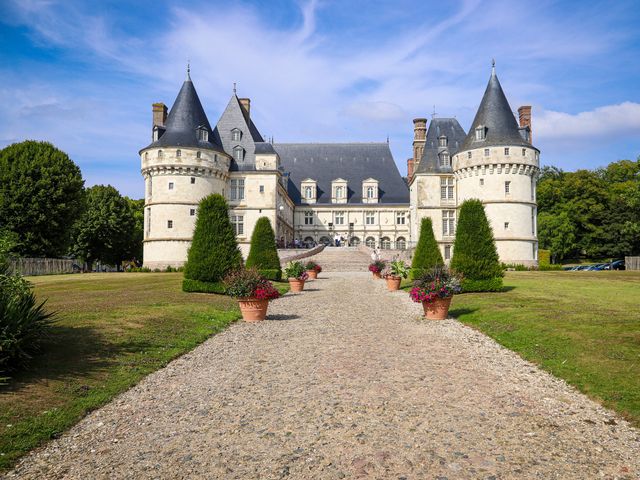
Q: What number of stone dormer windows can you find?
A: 3